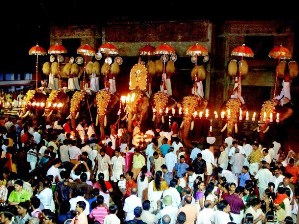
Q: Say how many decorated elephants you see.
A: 9